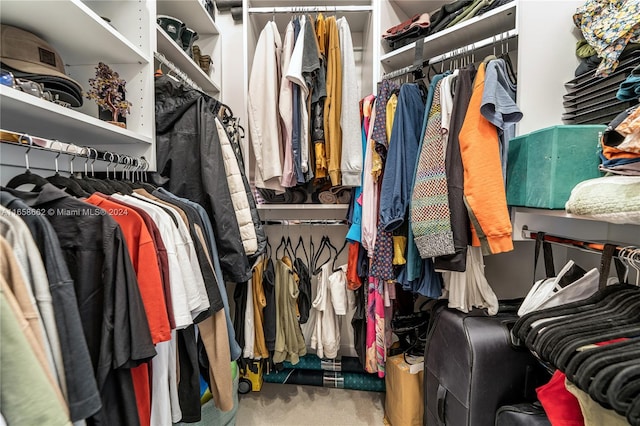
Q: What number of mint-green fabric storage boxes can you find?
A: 1